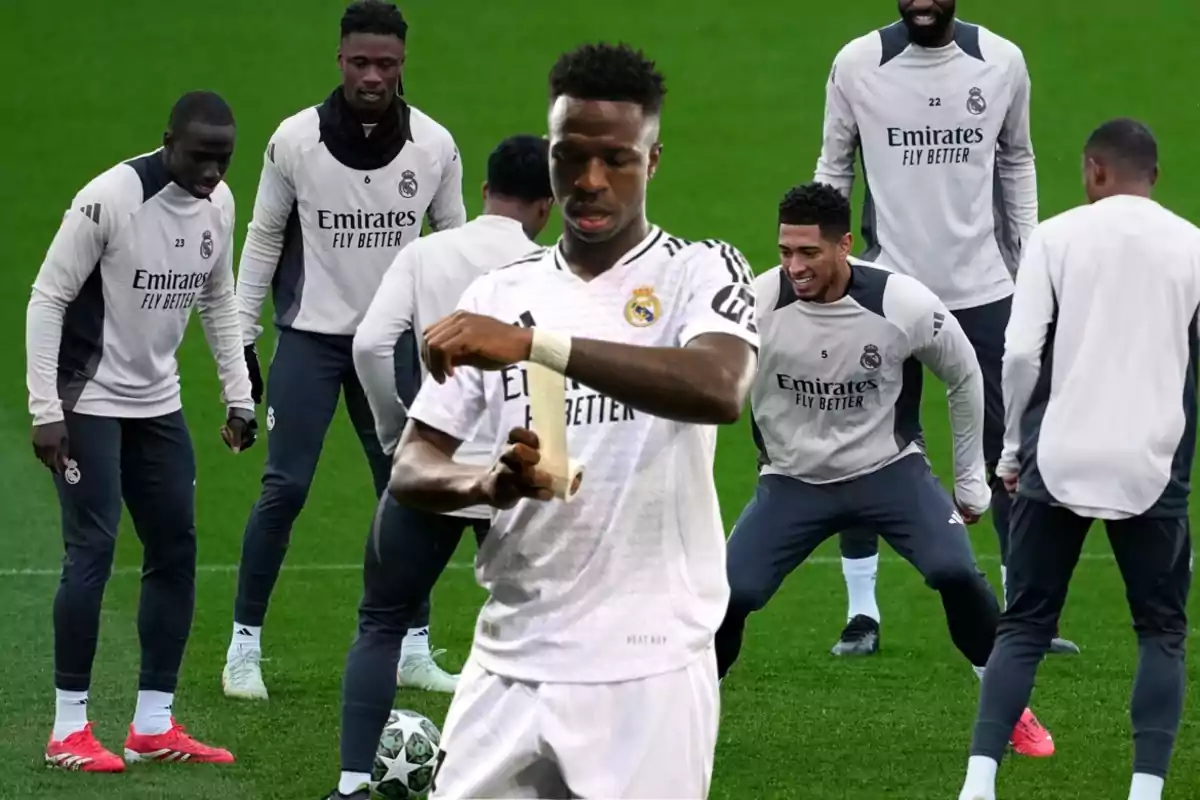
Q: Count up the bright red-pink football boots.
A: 3